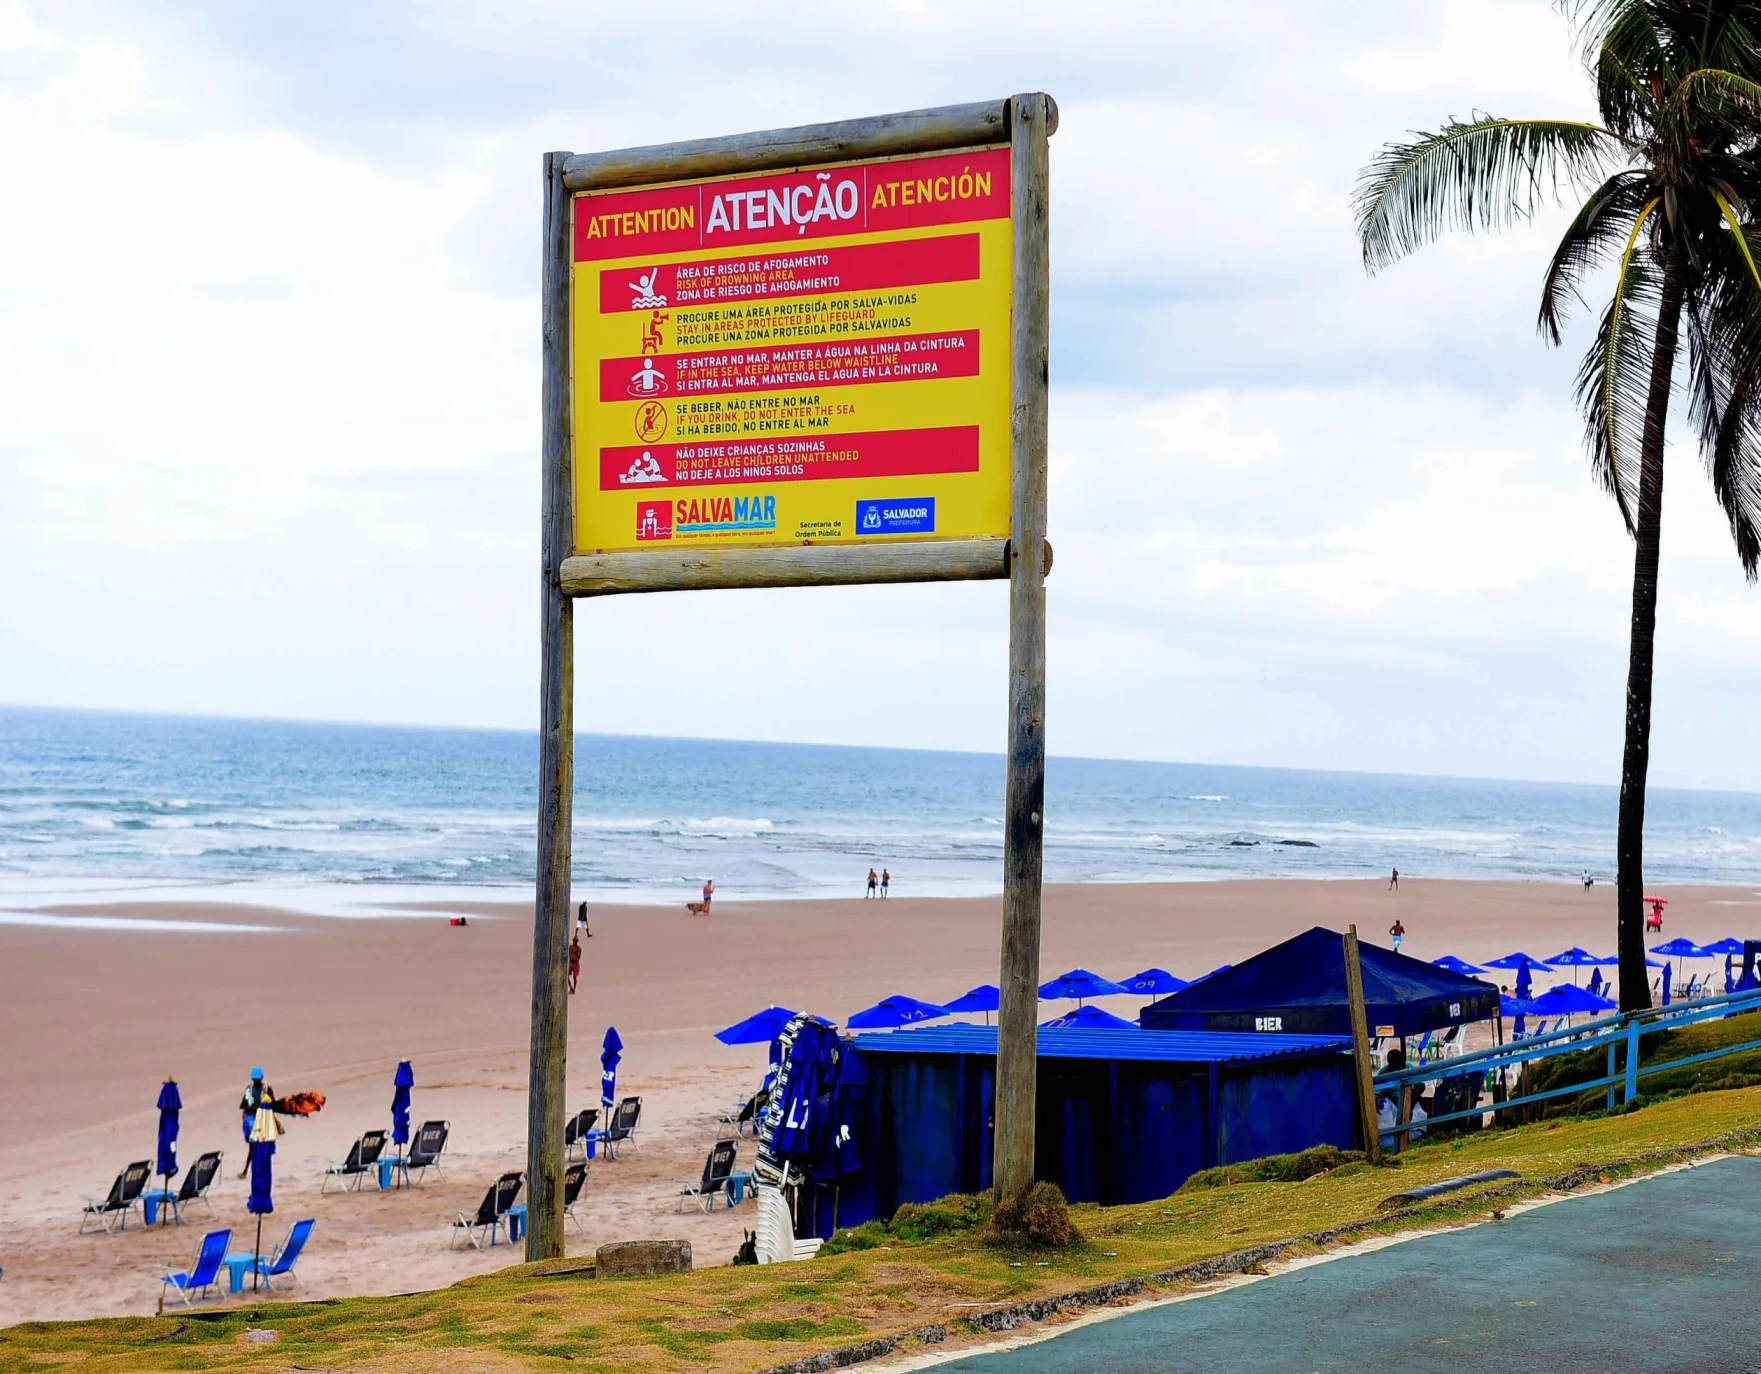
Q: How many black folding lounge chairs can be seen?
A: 10